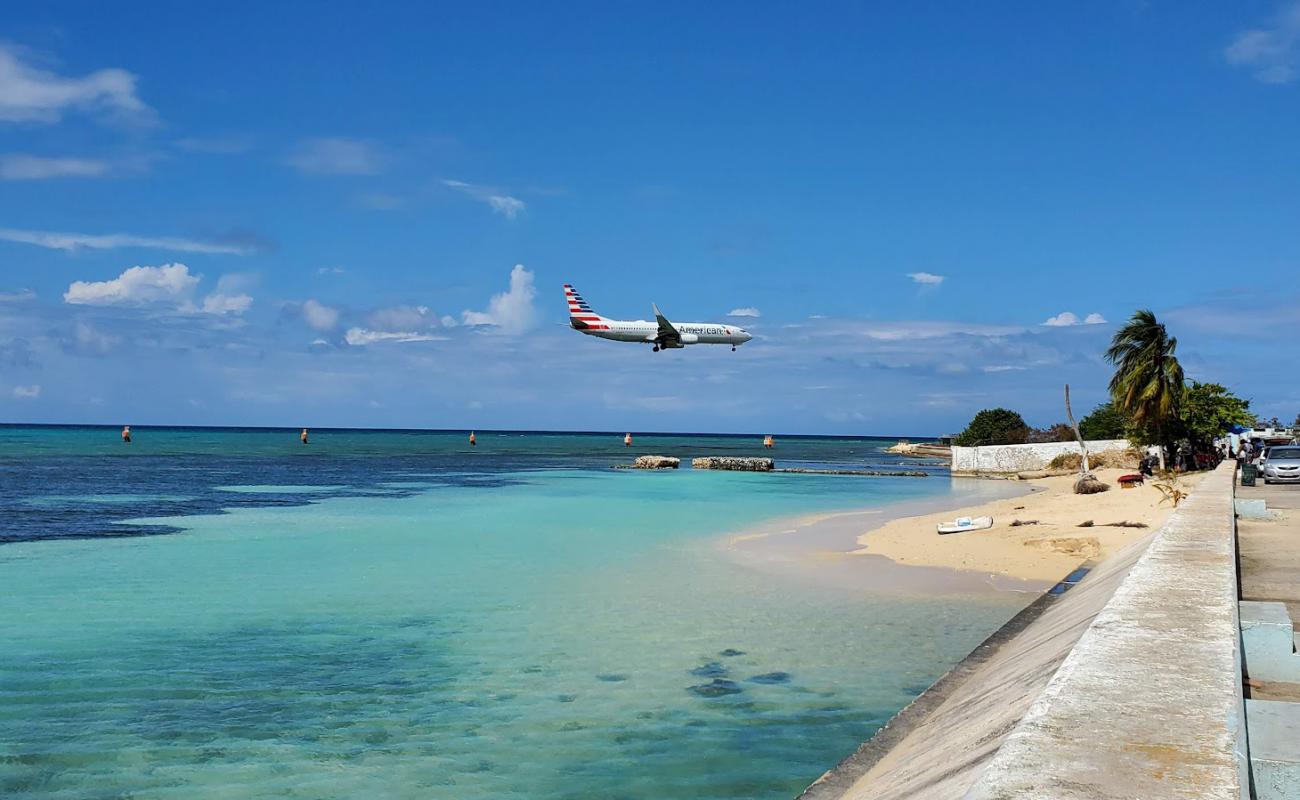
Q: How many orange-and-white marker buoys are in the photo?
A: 5